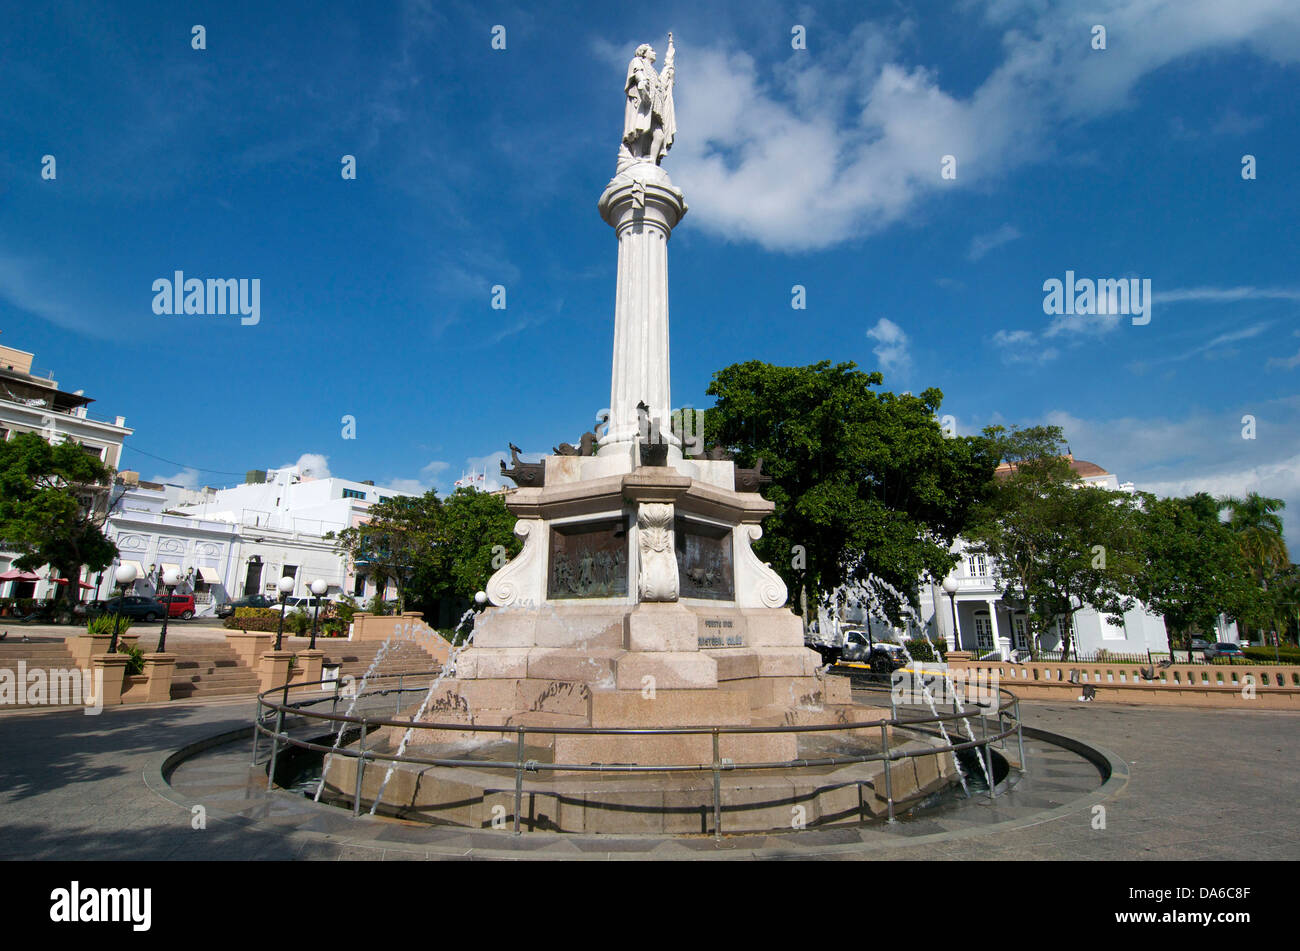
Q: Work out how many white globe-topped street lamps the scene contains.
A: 6